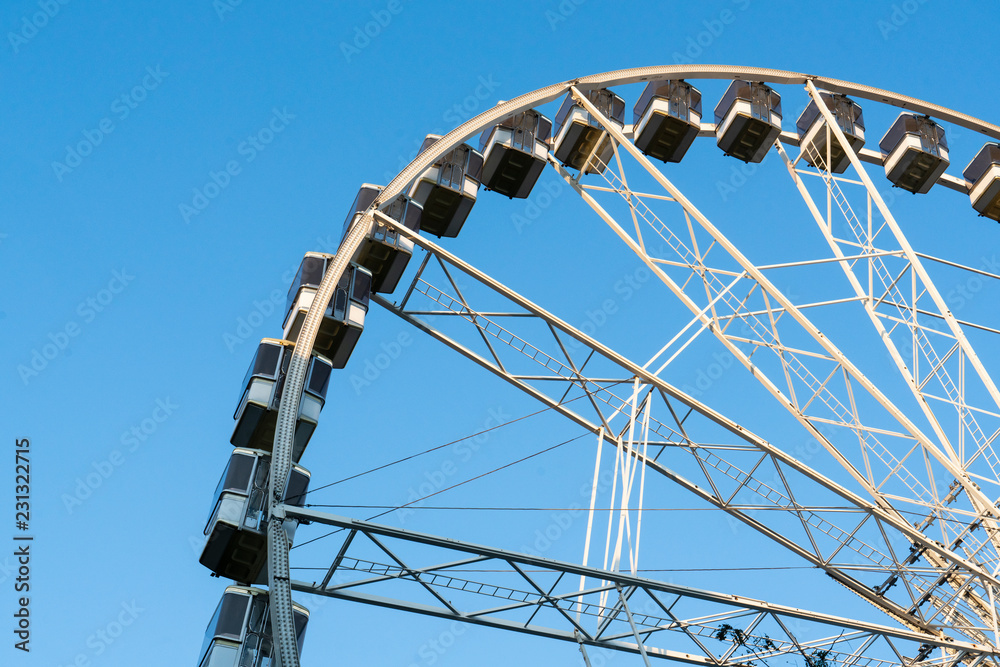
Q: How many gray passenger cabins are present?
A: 13